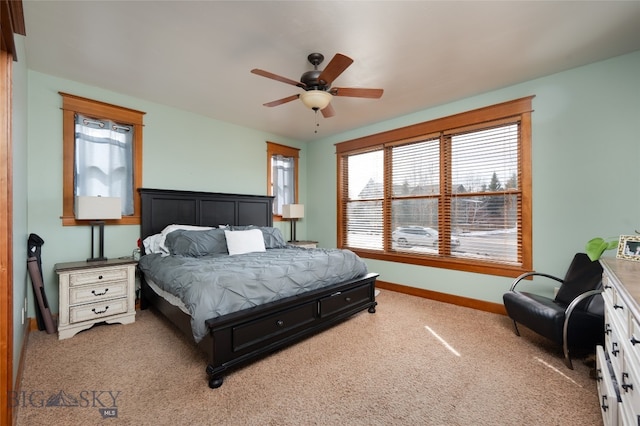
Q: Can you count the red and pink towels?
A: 0